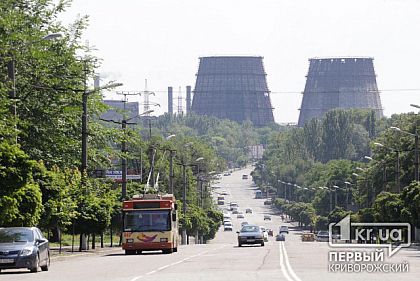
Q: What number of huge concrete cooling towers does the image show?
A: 2